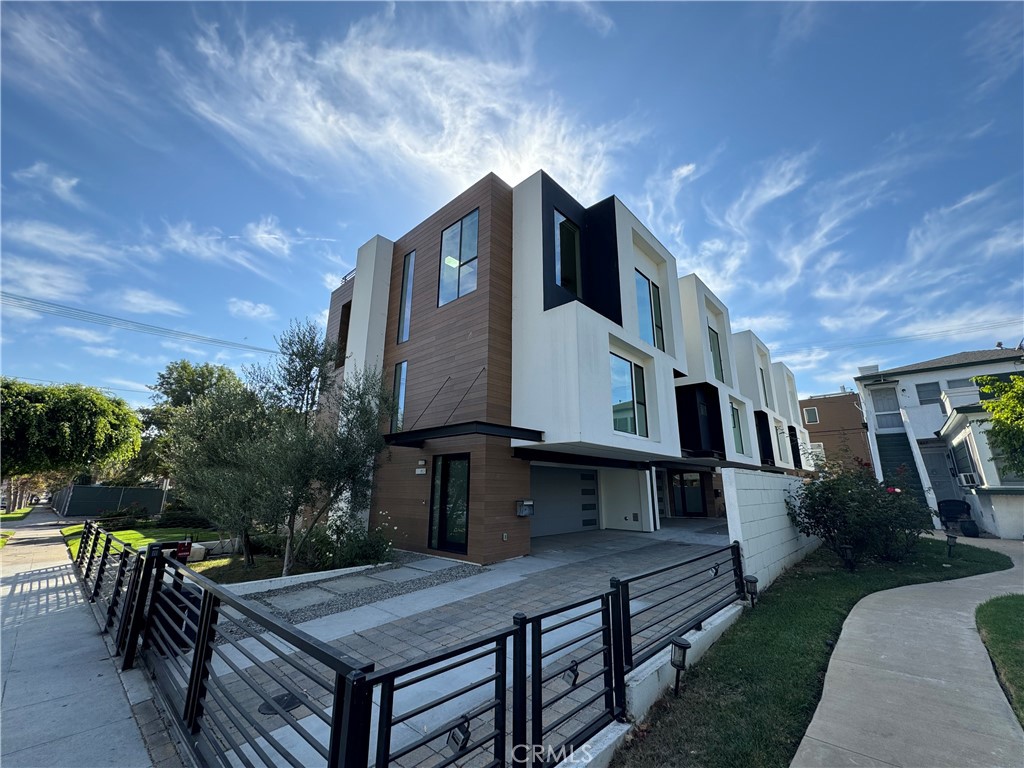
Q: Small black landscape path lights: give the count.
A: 4